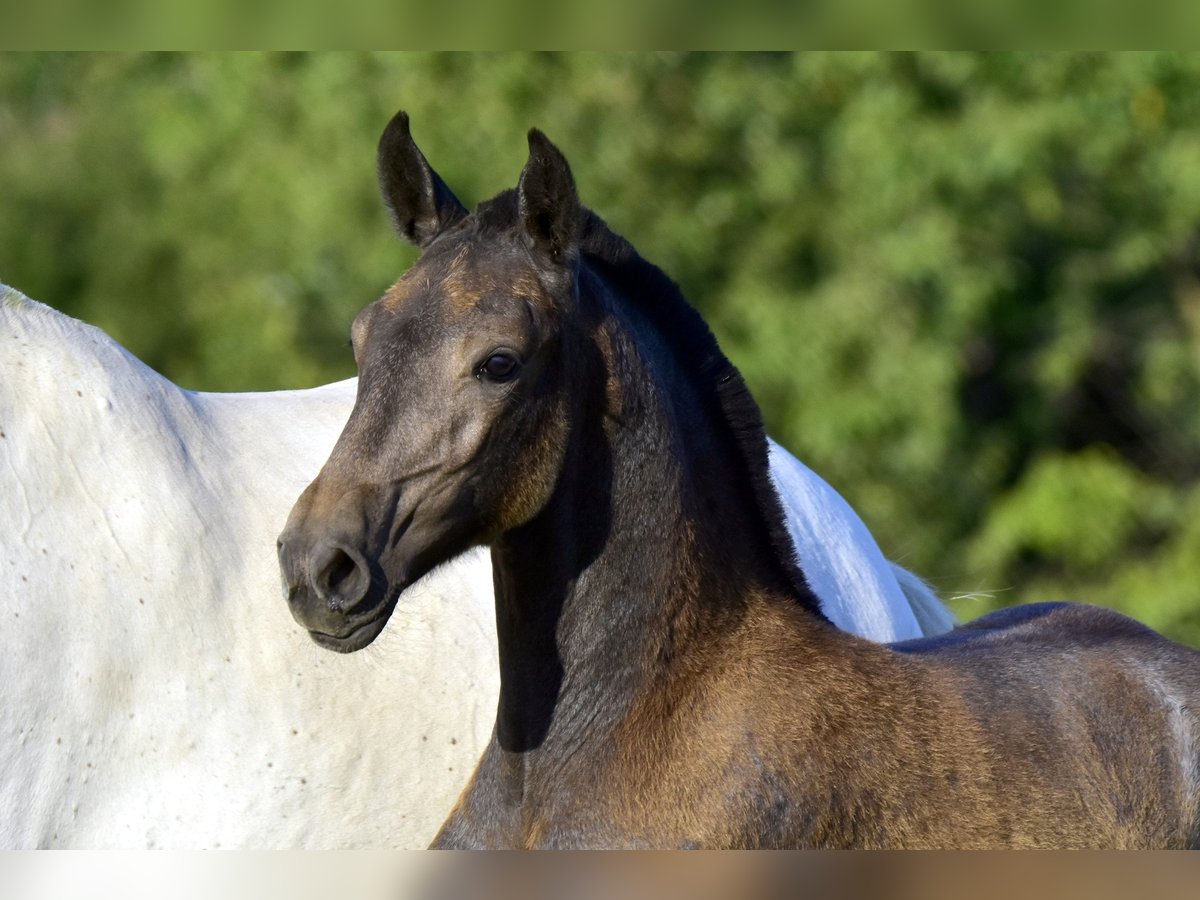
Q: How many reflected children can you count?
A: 0